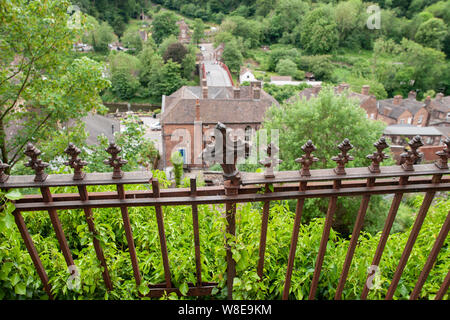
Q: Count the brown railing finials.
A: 11